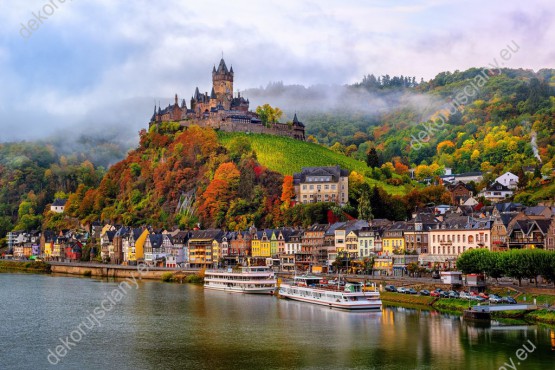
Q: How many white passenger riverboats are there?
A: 2